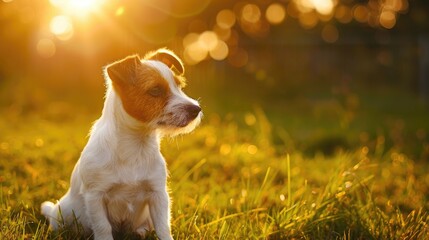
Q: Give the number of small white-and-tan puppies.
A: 1